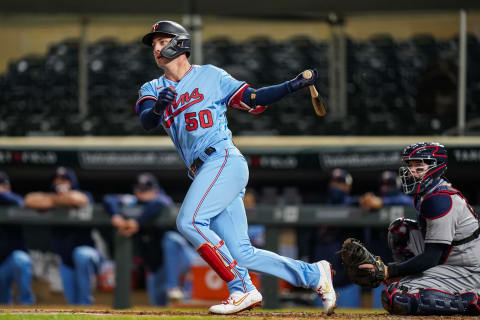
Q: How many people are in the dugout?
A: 5